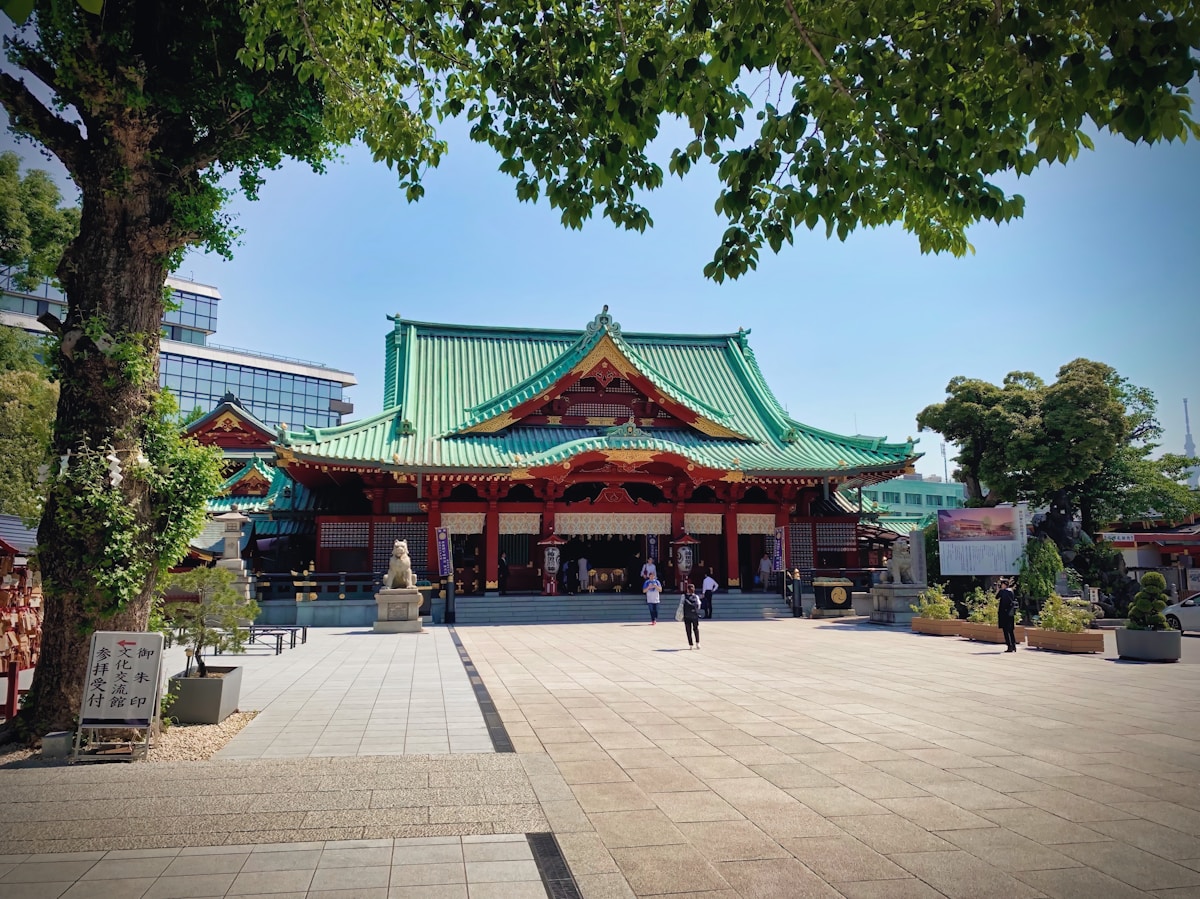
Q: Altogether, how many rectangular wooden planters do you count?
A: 3